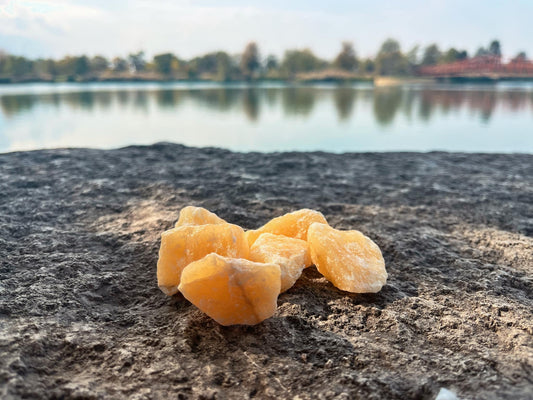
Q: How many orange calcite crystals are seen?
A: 6